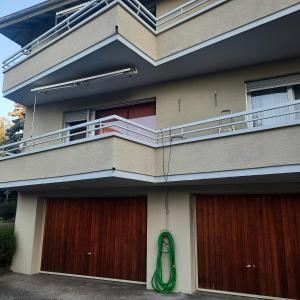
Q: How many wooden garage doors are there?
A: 2